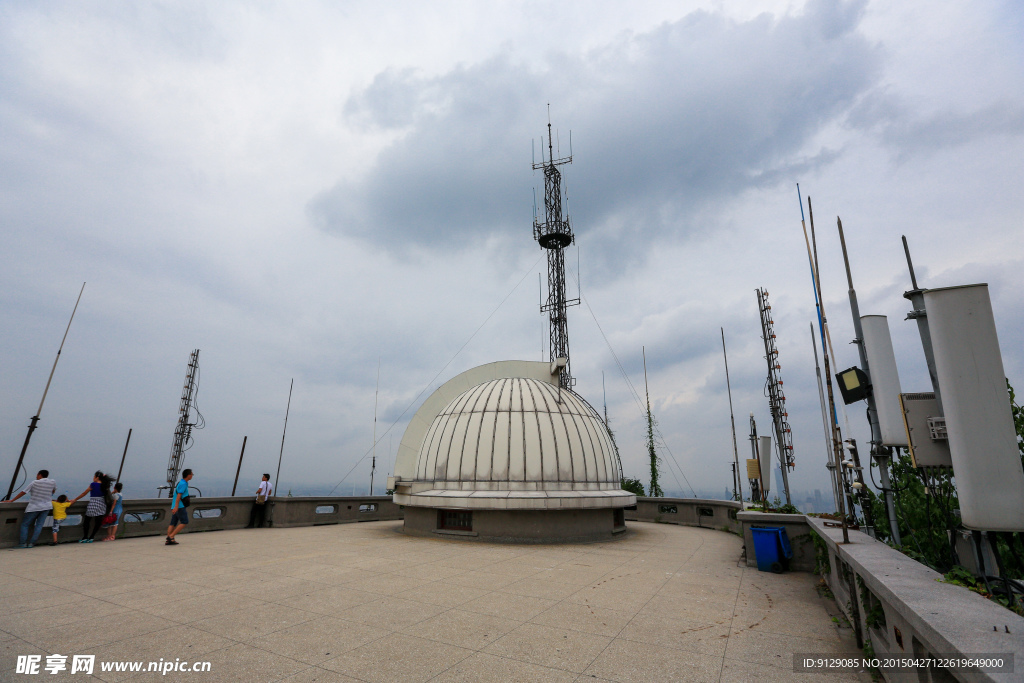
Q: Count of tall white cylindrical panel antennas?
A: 3